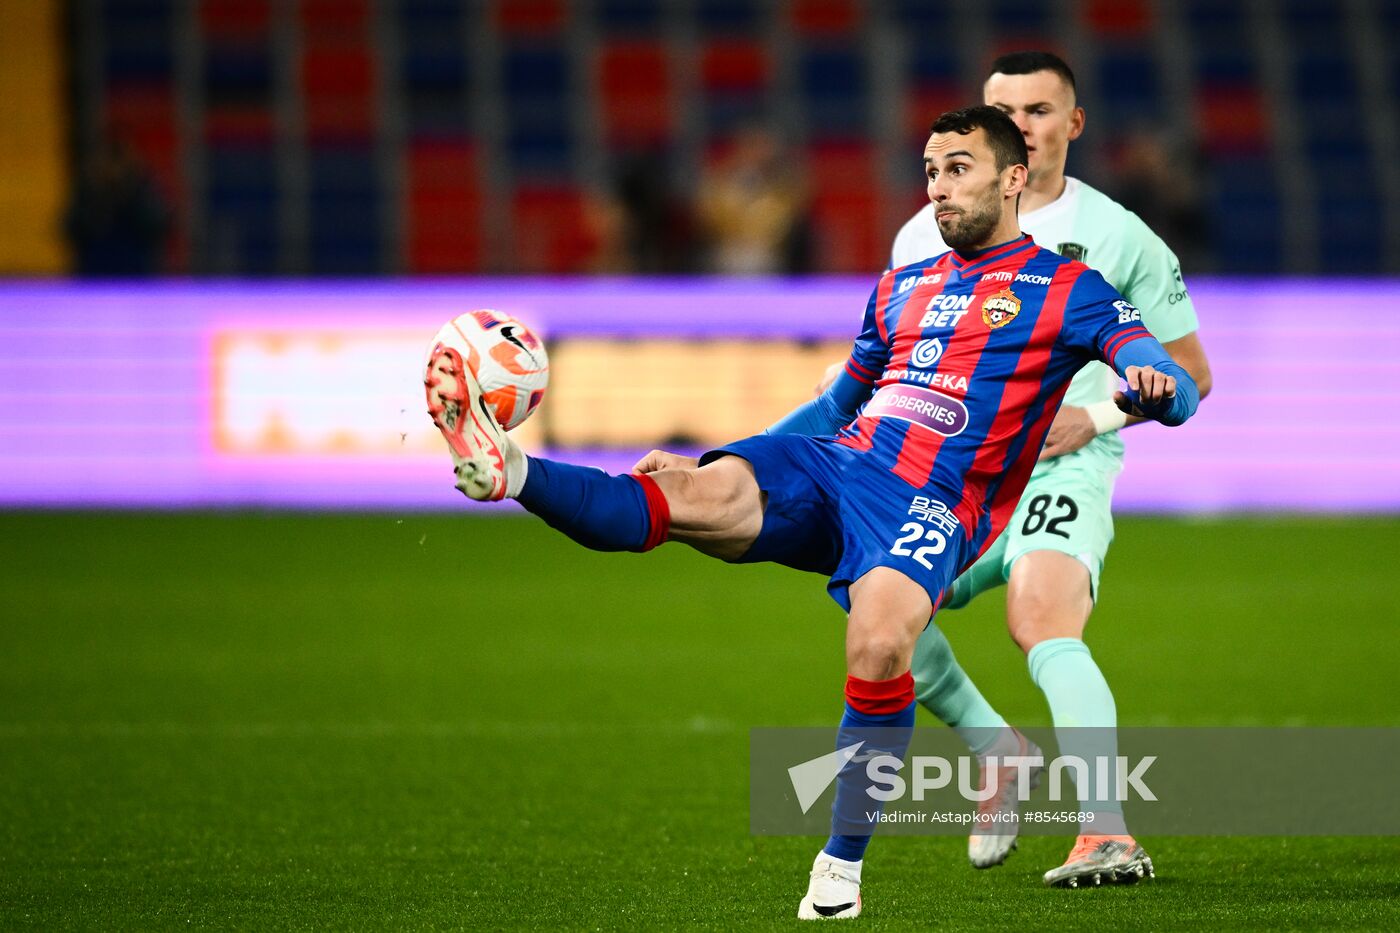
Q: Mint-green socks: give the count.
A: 2